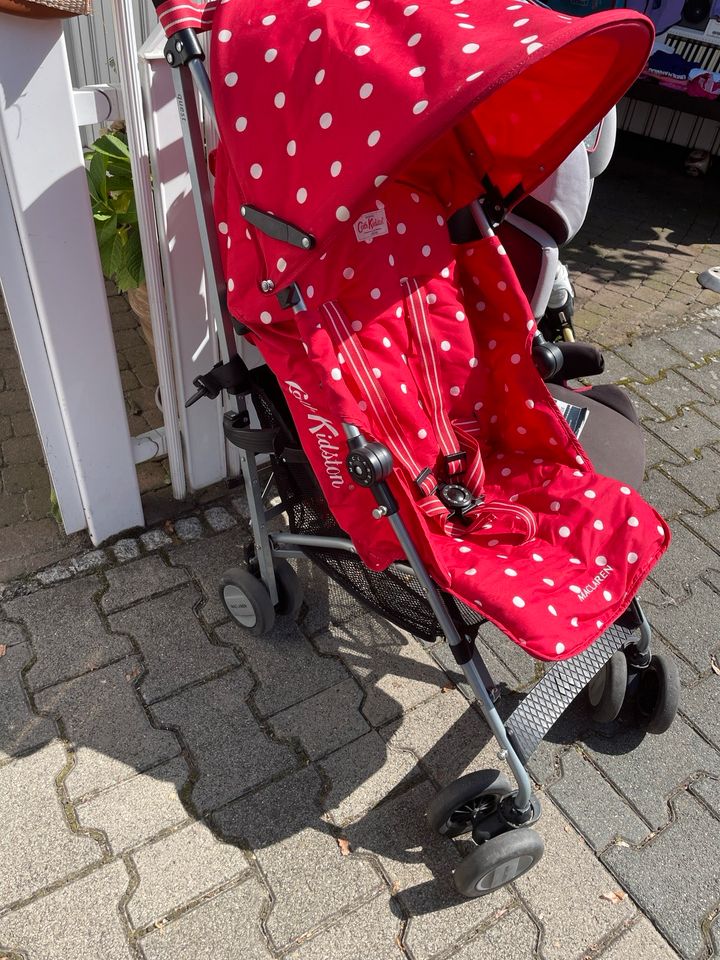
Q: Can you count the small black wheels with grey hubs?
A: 6